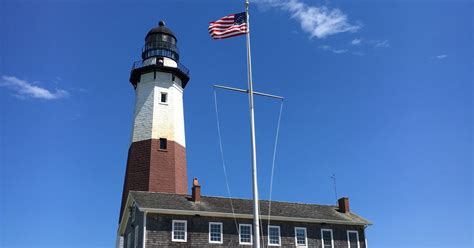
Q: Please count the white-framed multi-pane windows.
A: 7